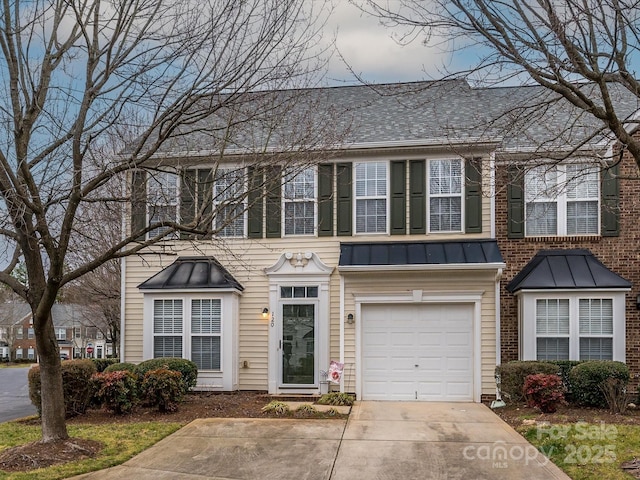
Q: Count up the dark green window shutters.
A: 12